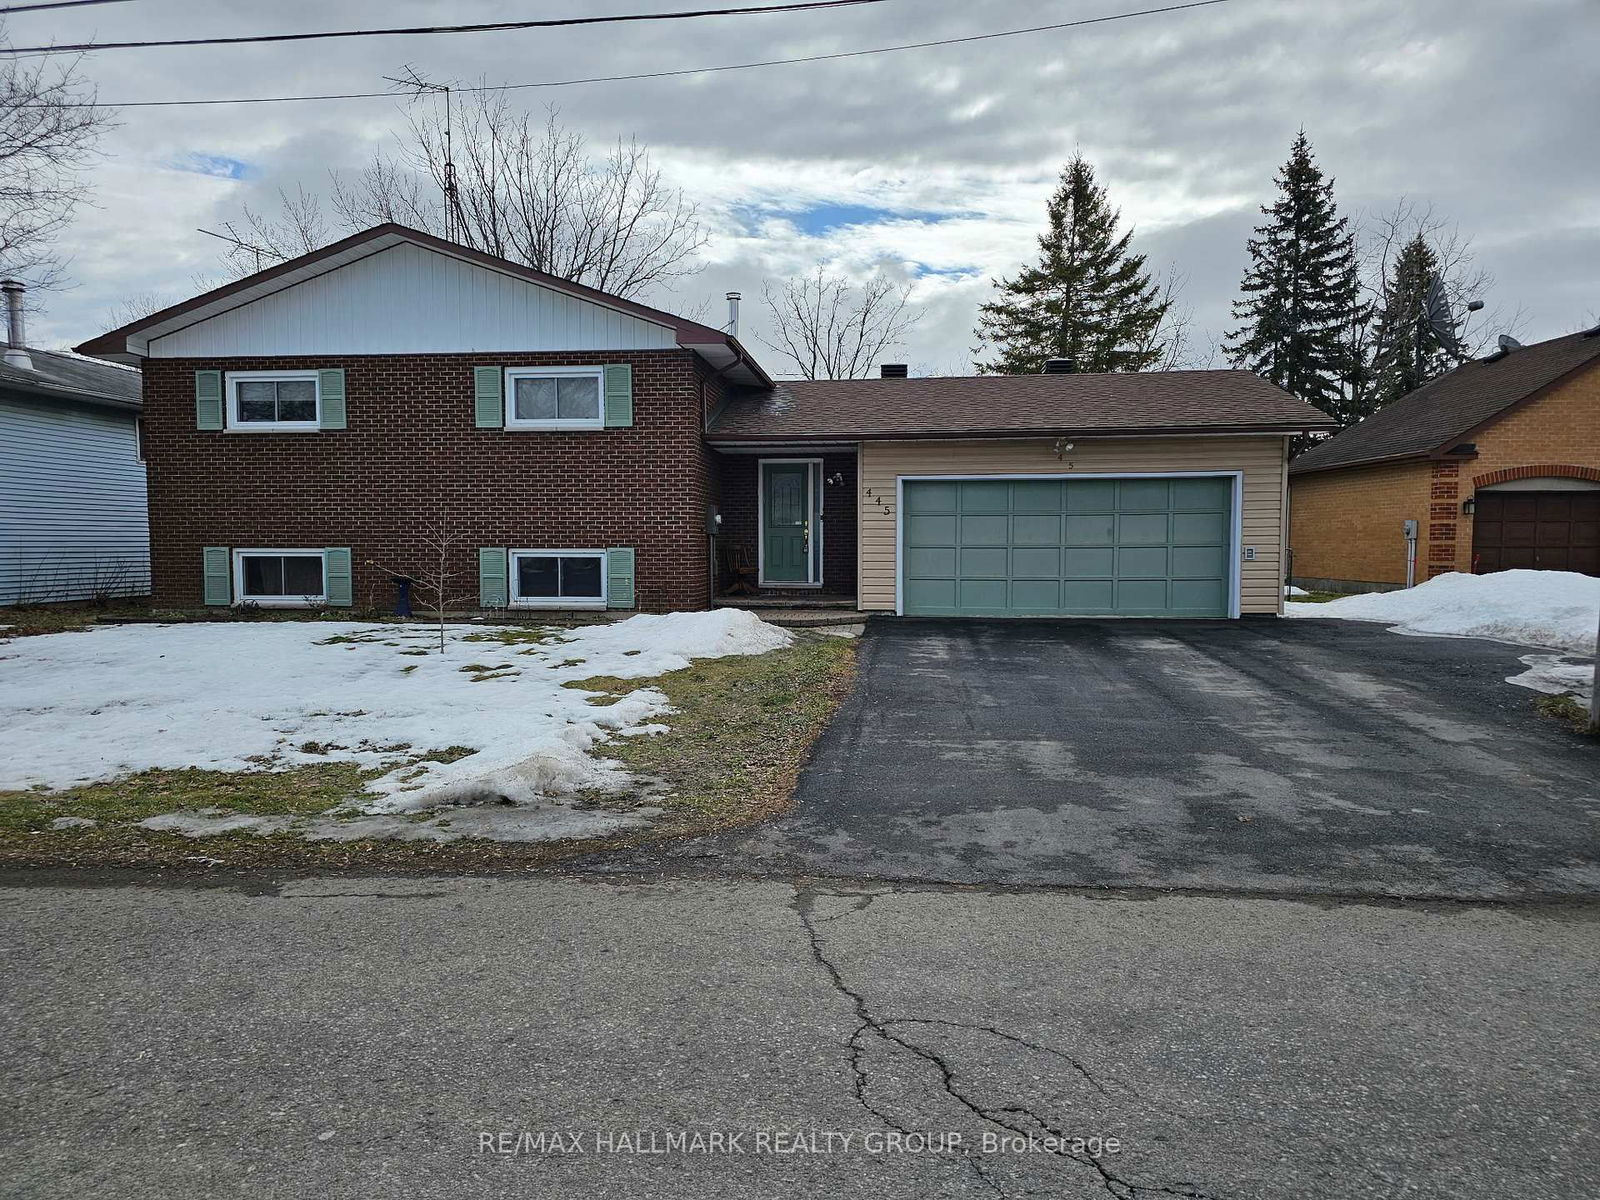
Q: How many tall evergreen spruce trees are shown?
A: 3